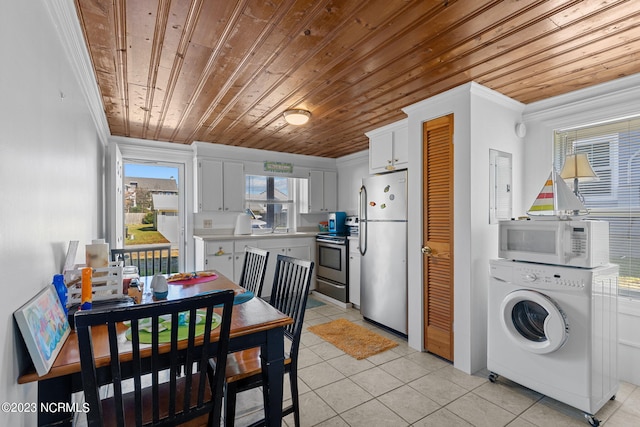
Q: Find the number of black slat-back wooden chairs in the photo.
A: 4